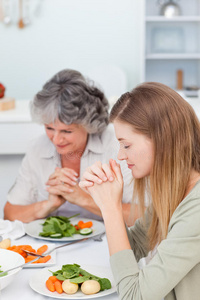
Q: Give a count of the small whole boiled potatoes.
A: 2